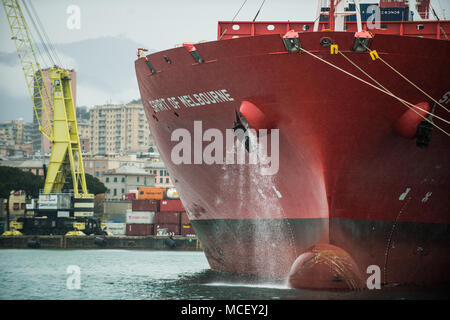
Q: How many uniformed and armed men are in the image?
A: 0